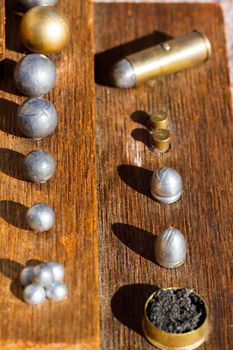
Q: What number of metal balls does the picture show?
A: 11